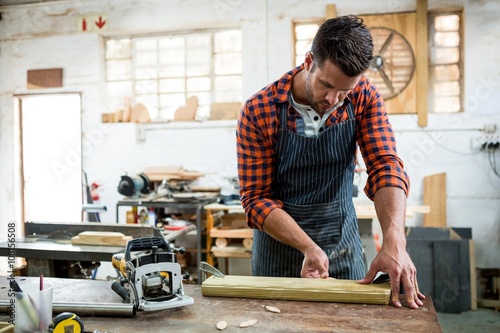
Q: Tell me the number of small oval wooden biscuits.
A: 3